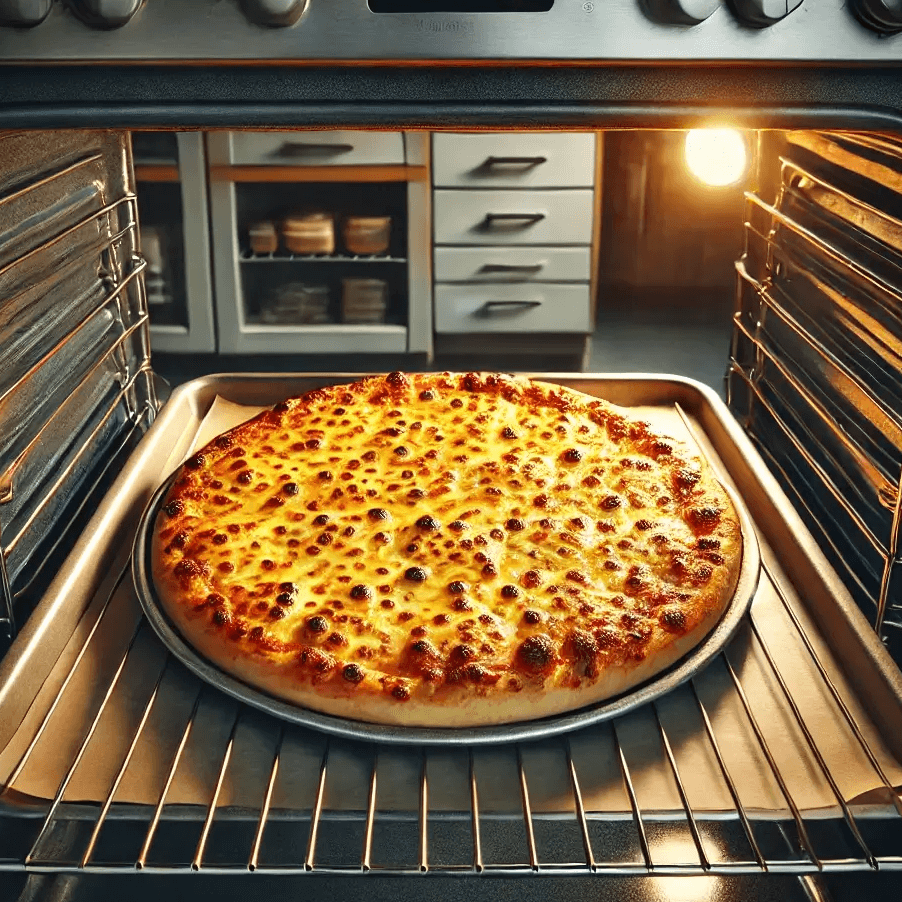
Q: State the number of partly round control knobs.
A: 6